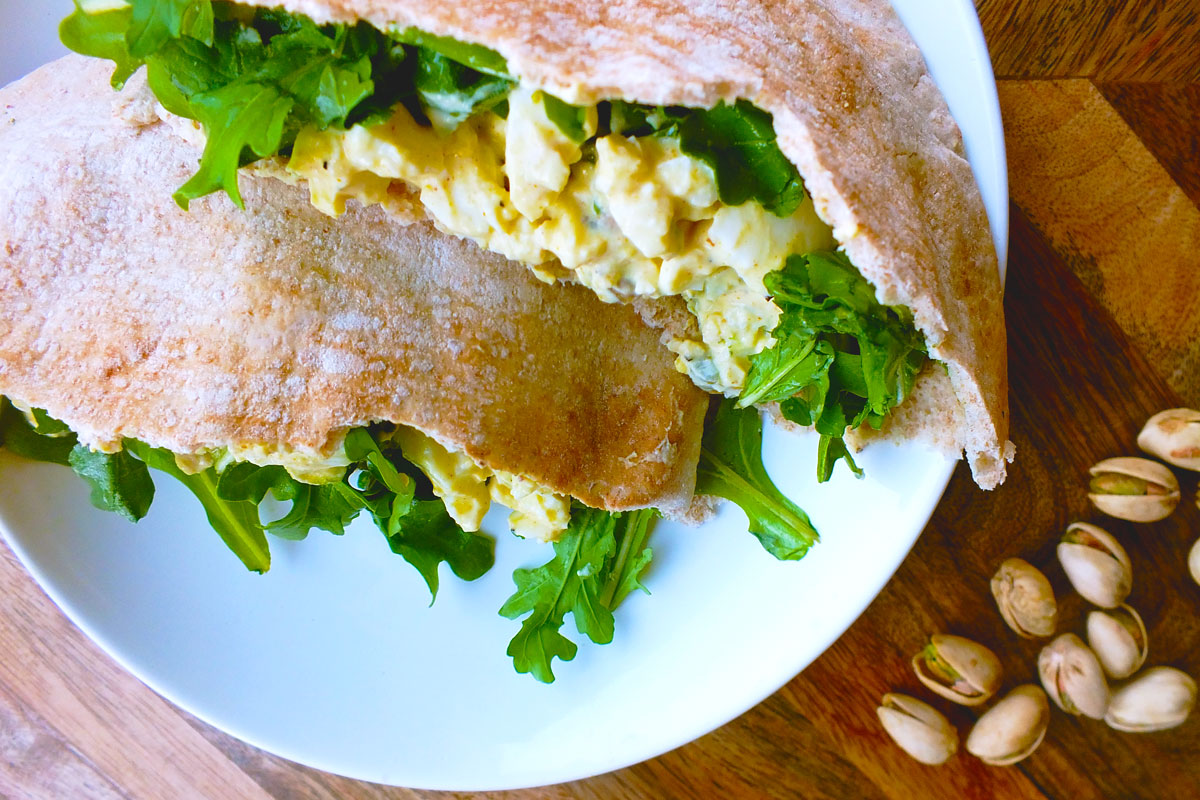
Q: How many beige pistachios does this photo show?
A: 11